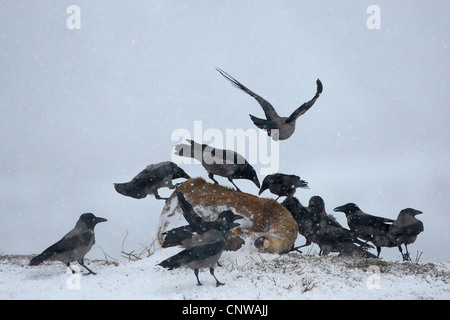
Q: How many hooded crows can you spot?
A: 11